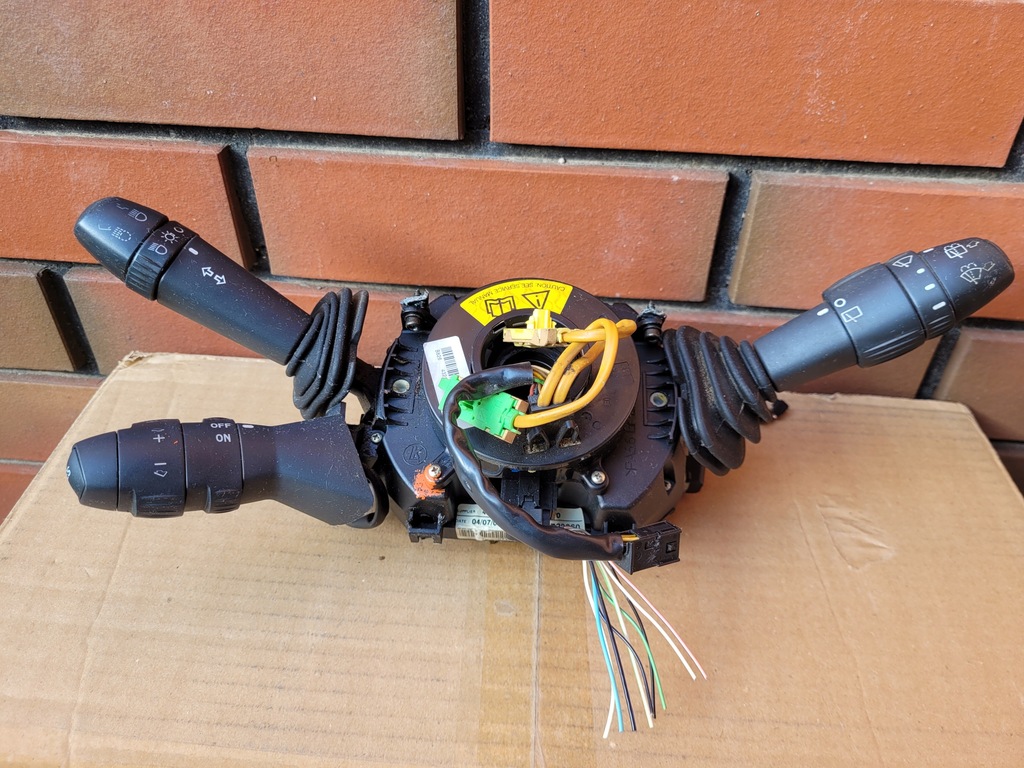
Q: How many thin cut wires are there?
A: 9